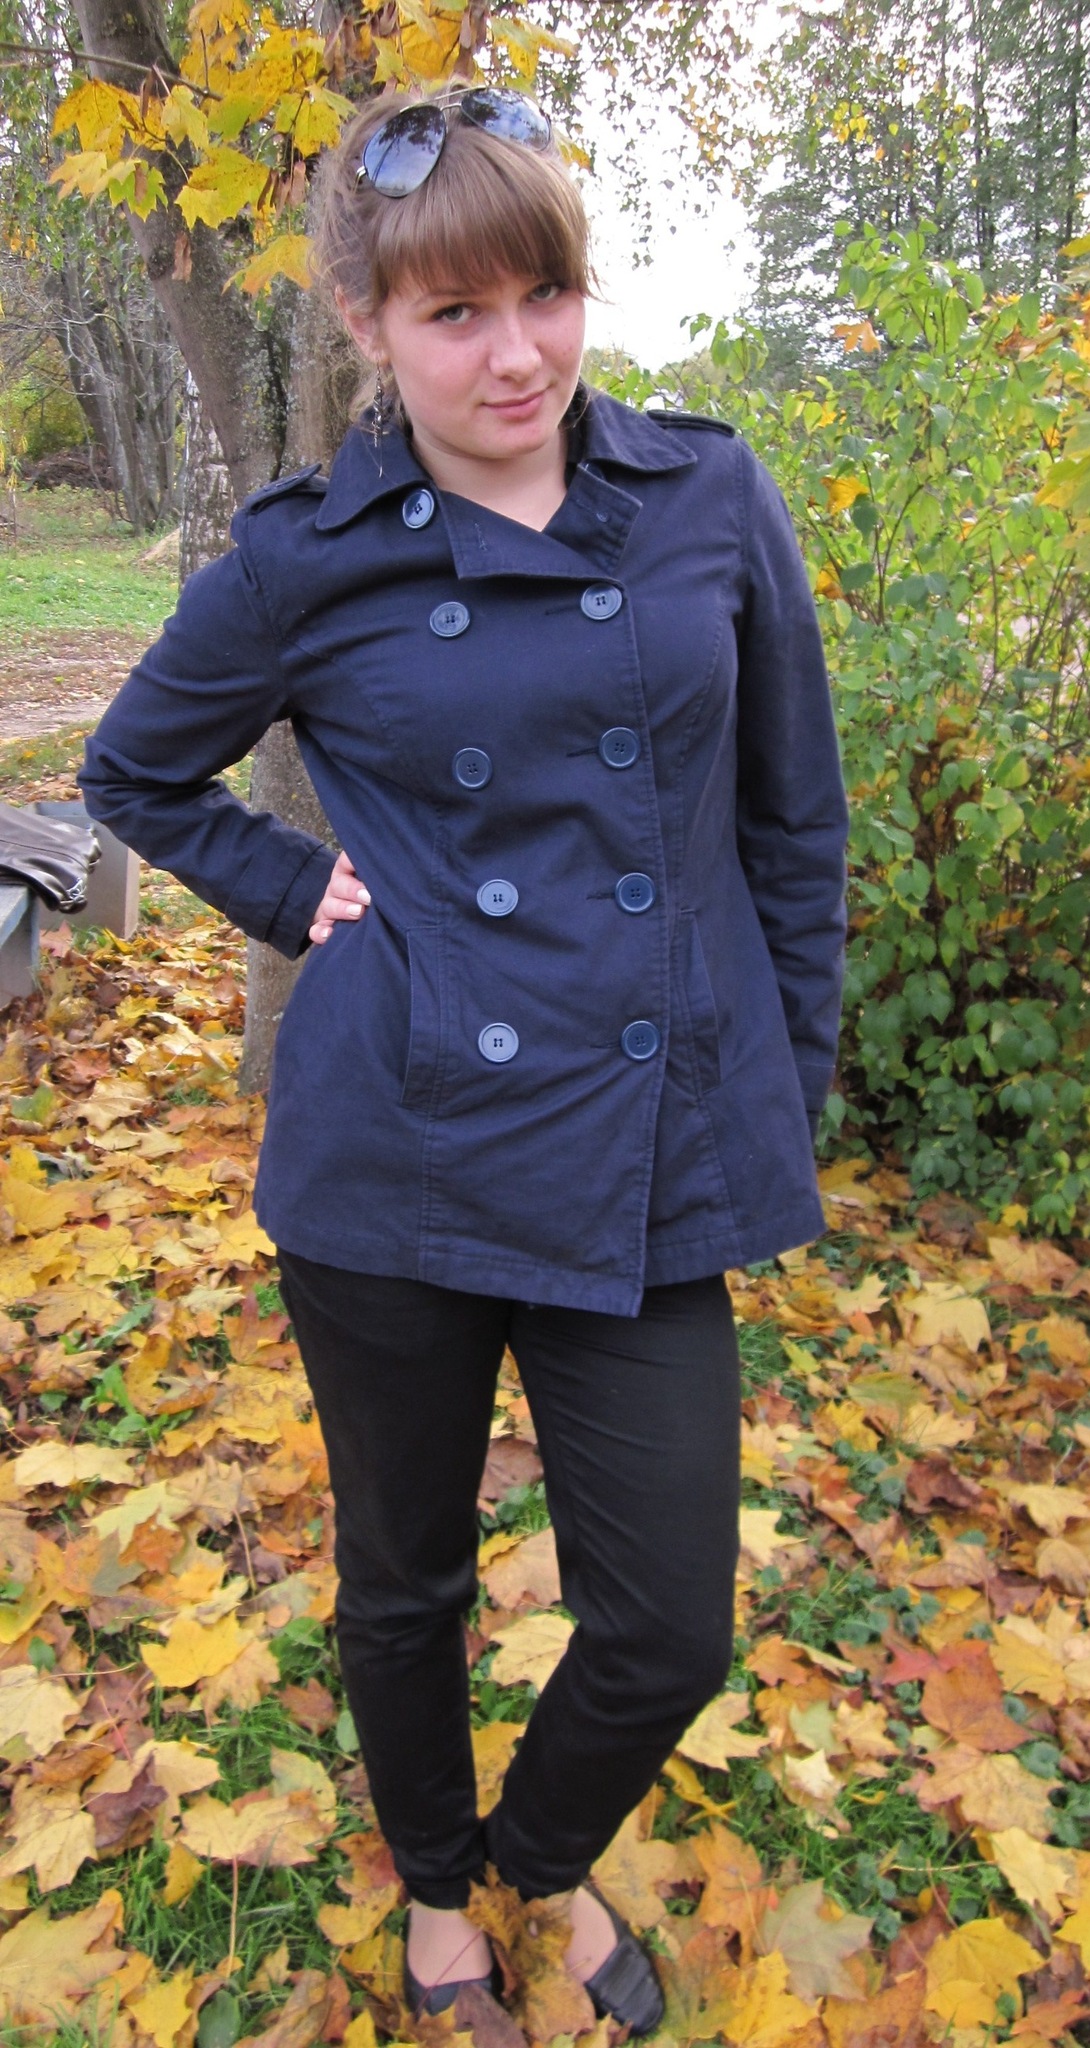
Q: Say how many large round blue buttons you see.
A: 9